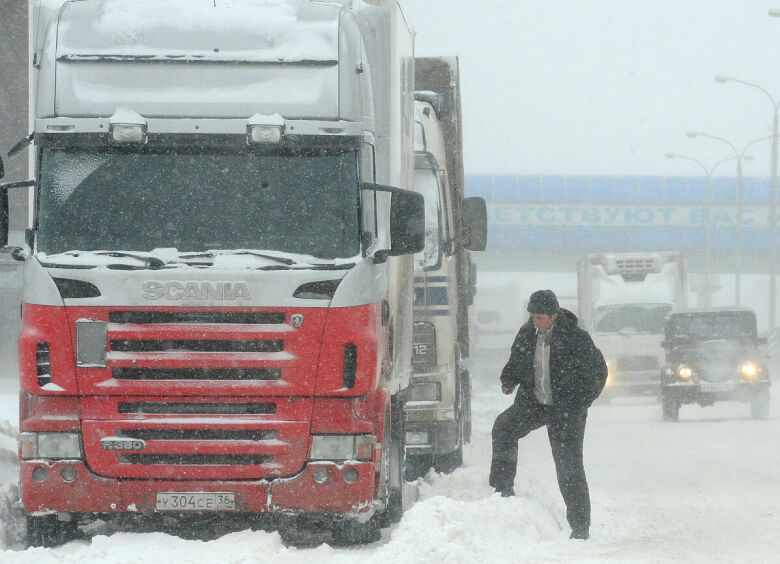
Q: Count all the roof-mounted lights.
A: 2